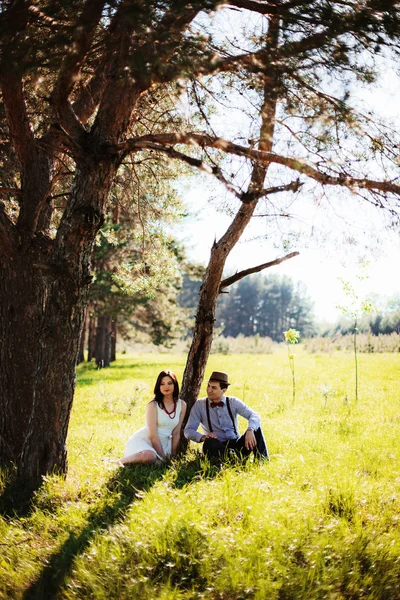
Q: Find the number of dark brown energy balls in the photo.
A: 0